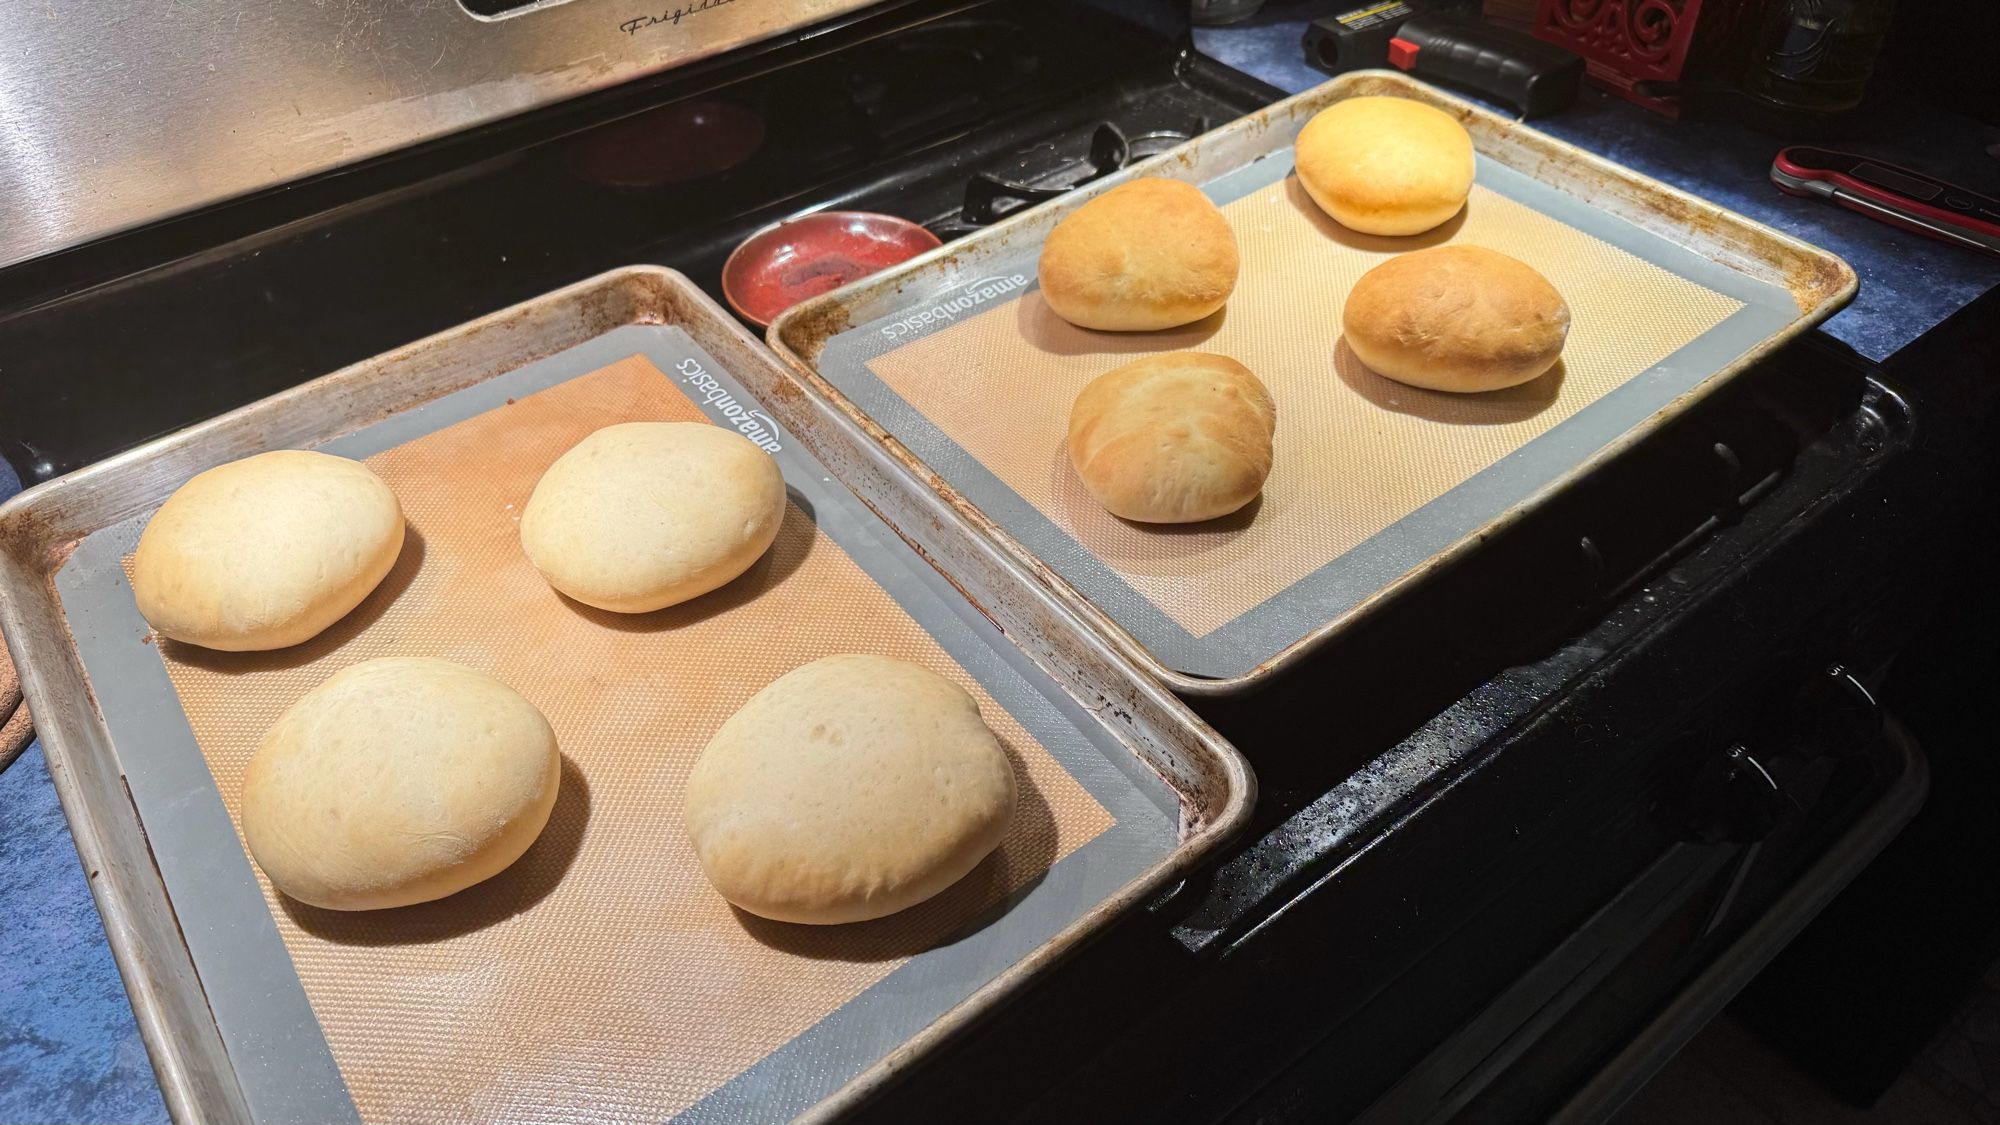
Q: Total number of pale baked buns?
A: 4